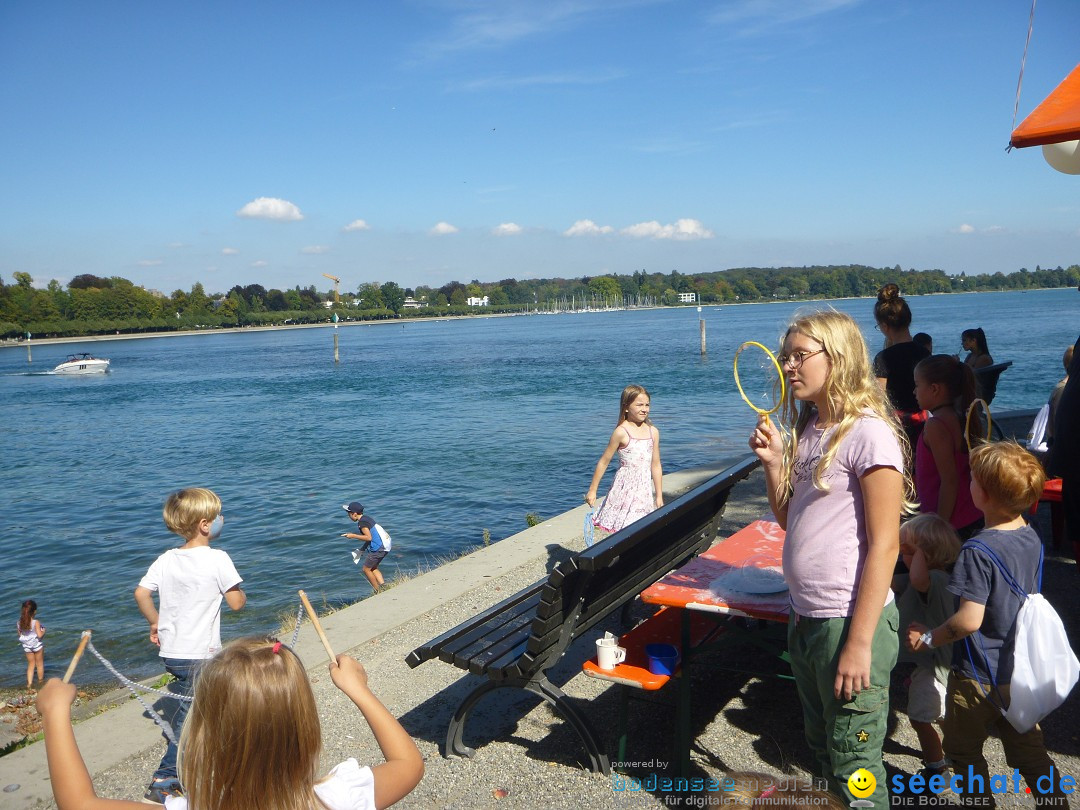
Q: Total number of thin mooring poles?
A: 3